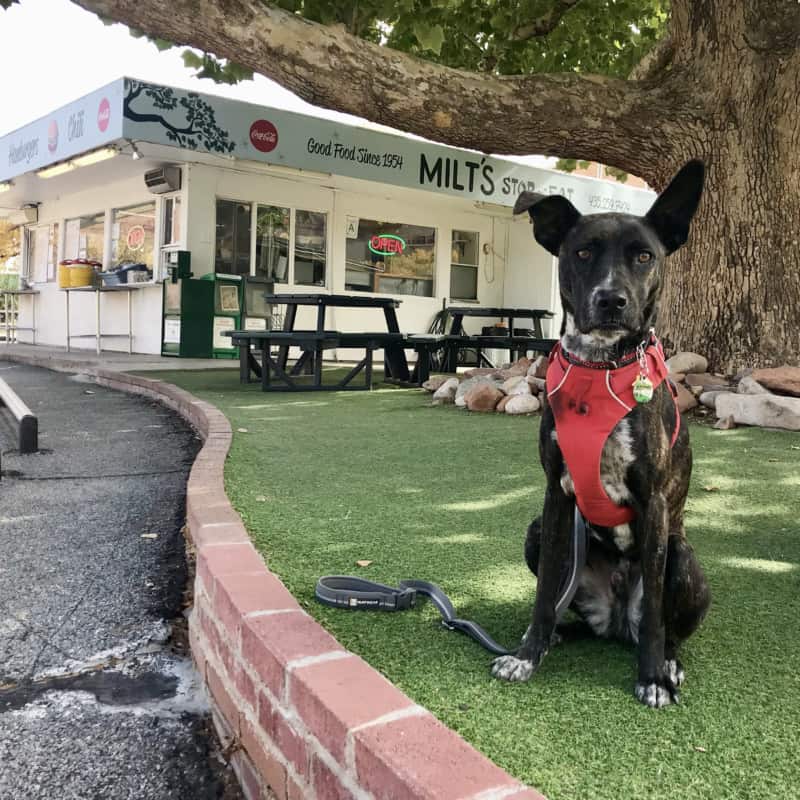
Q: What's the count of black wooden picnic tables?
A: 2